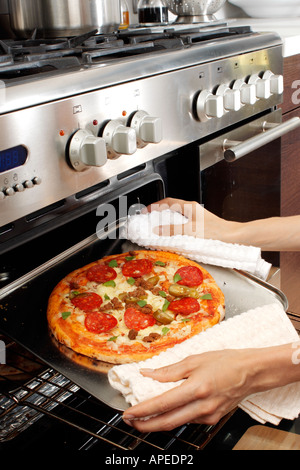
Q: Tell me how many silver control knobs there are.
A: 8